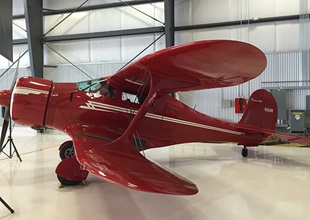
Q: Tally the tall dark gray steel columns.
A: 2